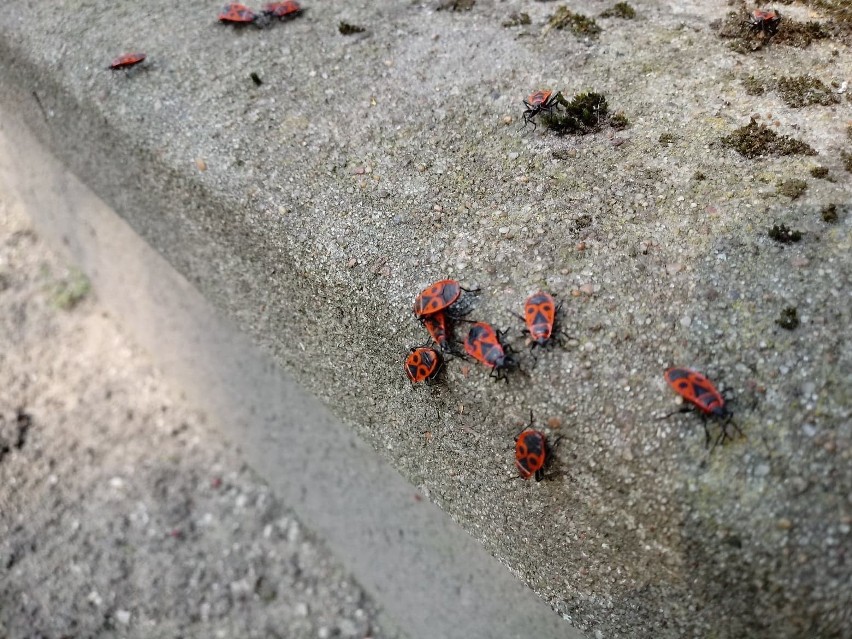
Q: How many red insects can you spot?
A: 12